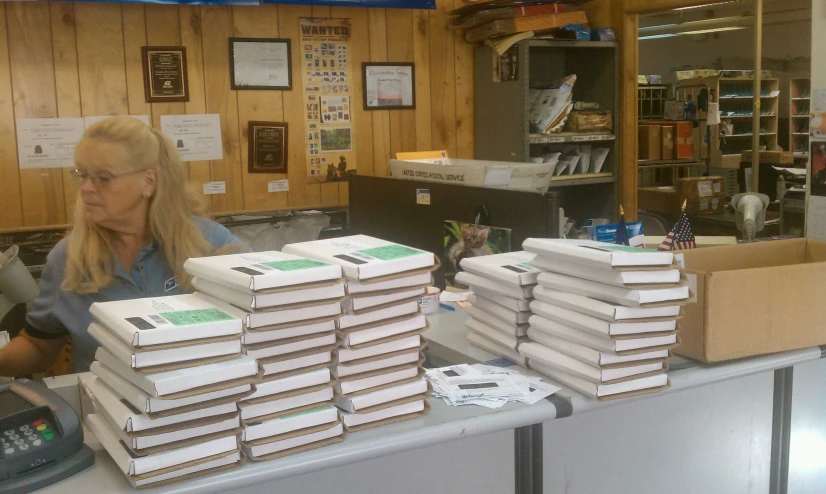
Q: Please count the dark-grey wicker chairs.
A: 0